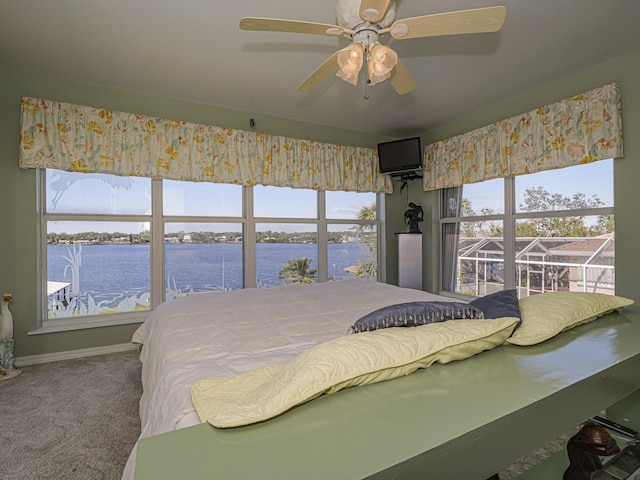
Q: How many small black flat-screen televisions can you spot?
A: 1